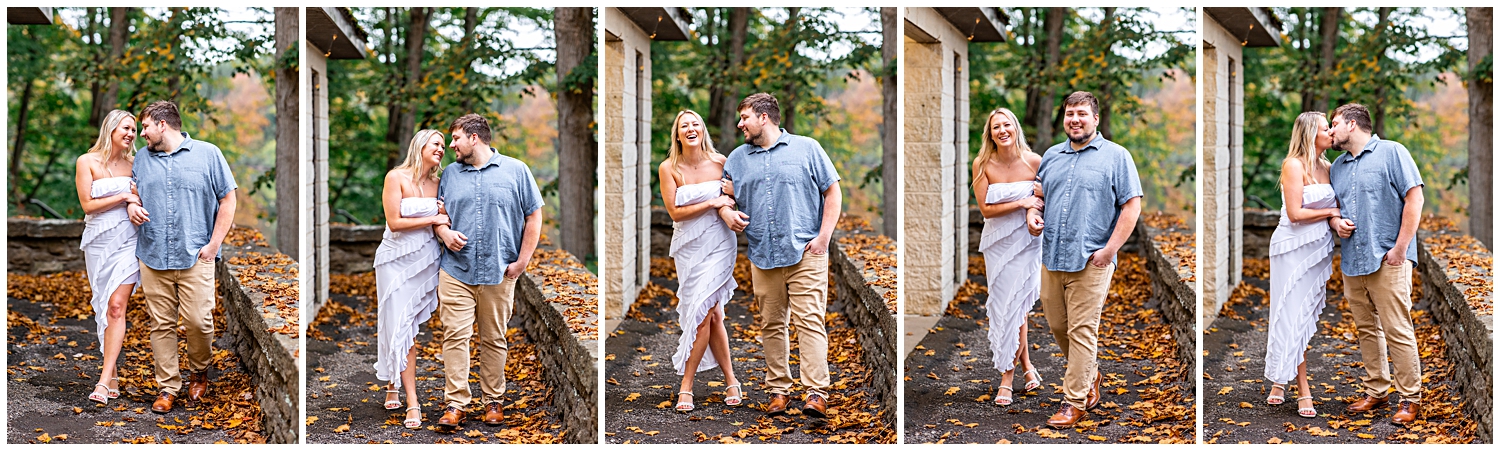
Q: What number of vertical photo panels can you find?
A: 5